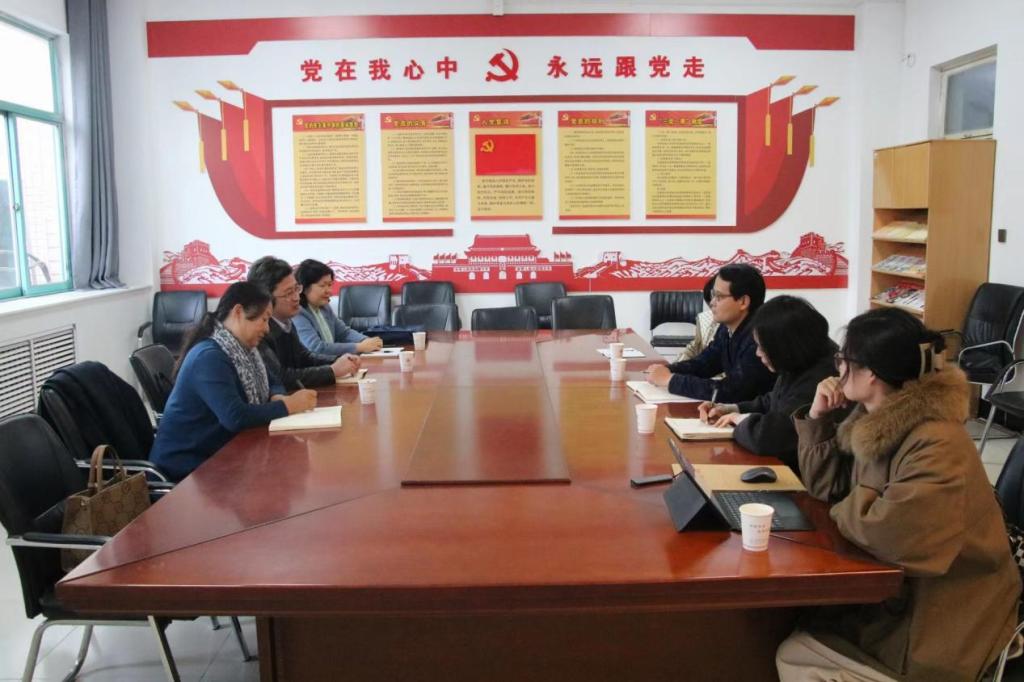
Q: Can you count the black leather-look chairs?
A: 14